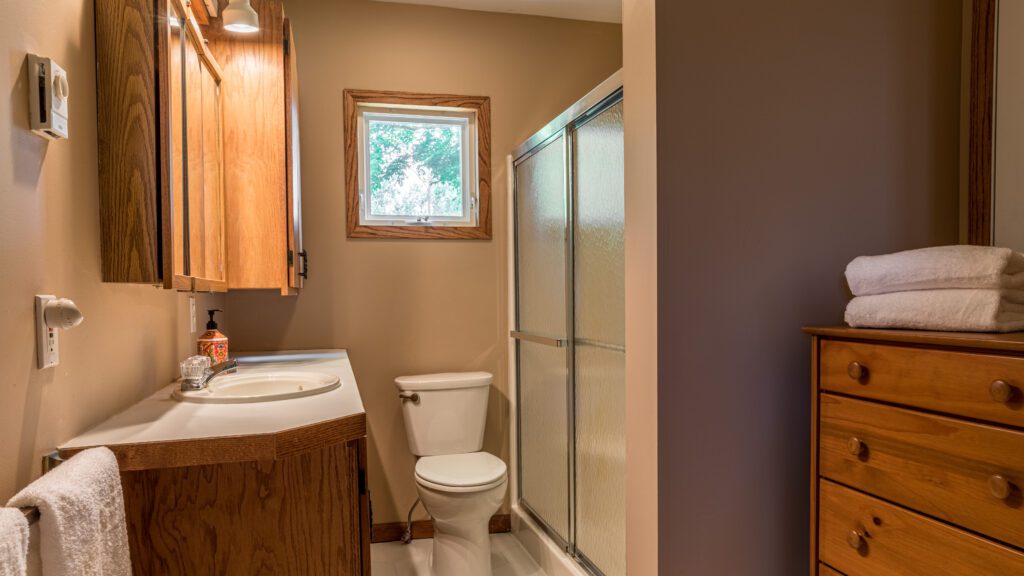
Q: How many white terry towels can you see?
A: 4